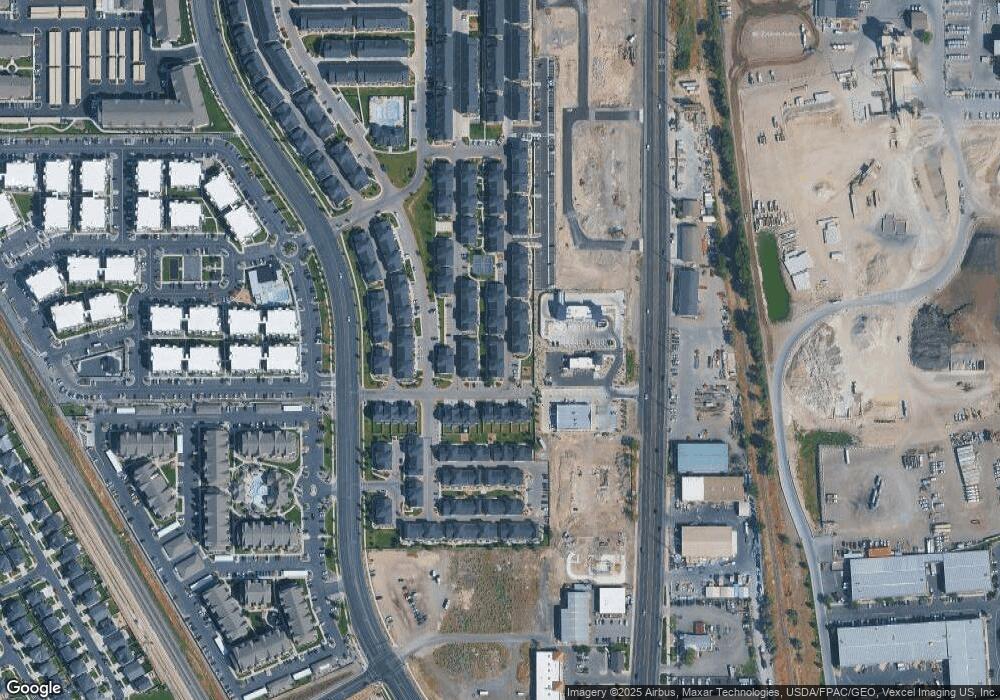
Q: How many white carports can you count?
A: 11